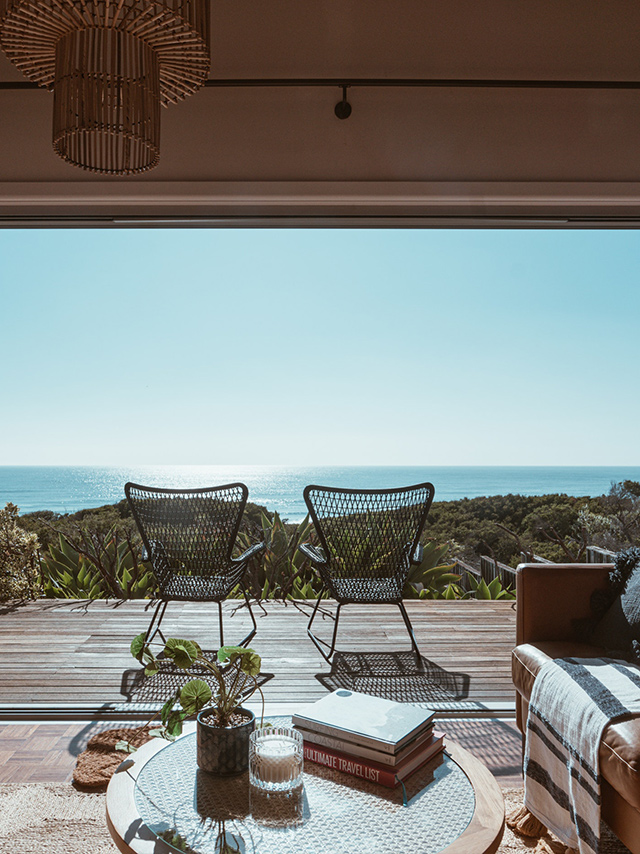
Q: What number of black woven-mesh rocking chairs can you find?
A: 2